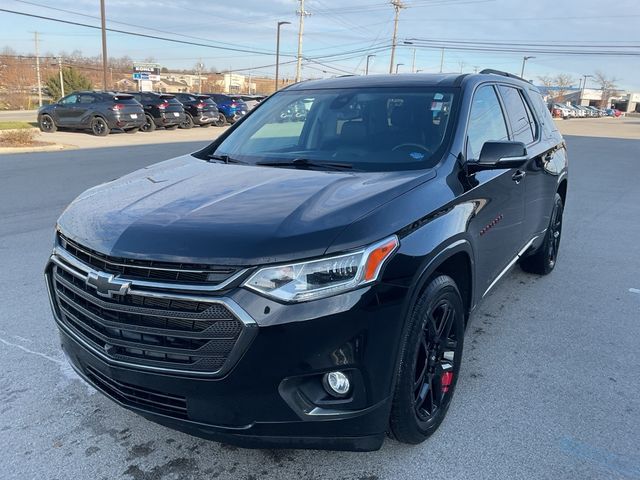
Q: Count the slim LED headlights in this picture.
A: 1